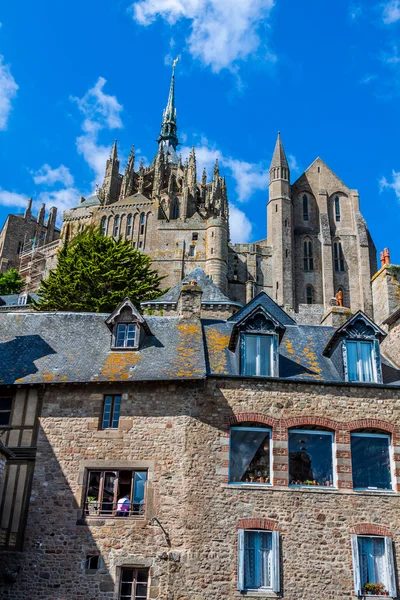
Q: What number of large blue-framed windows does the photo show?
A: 3